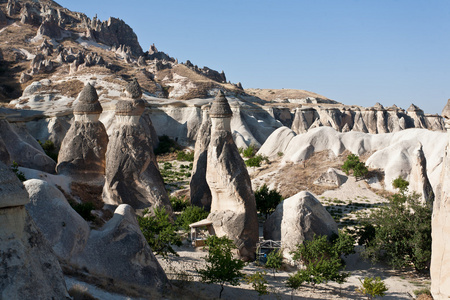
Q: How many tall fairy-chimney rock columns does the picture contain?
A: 3